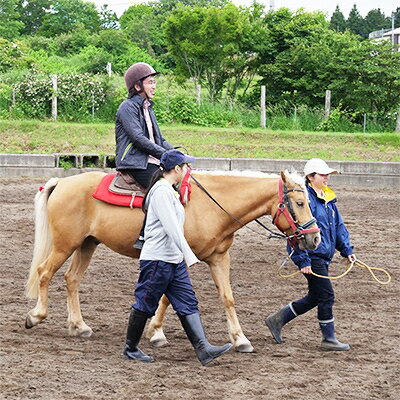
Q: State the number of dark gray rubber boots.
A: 4